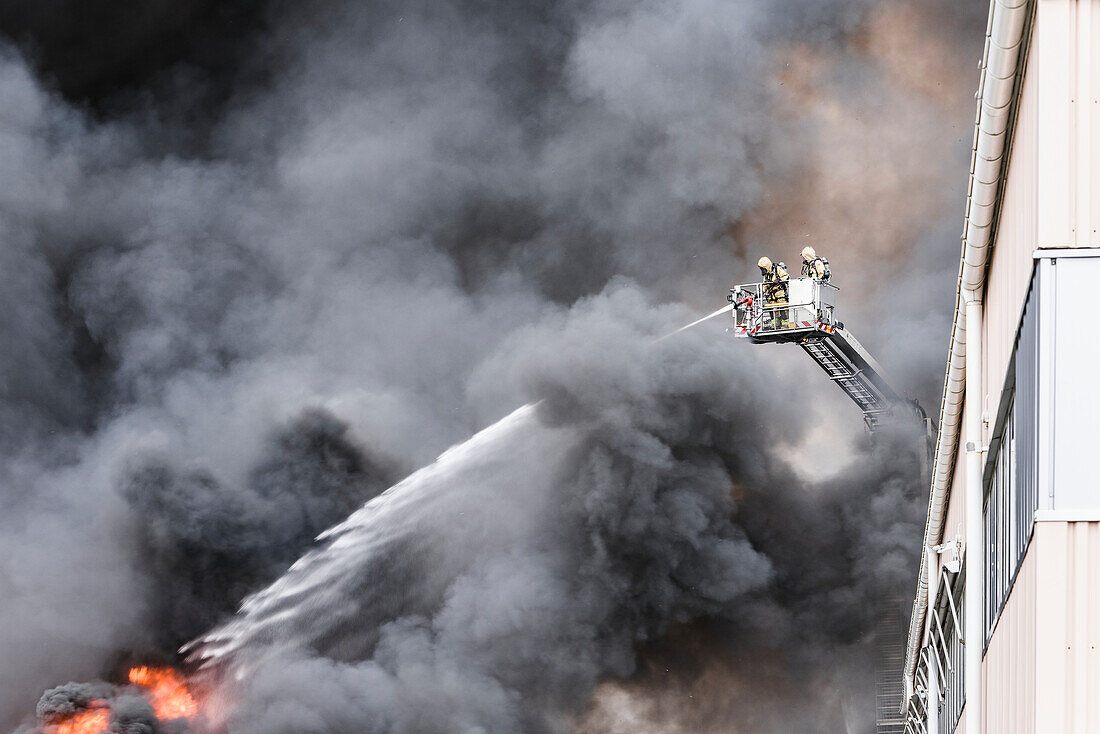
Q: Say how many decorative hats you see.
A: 0